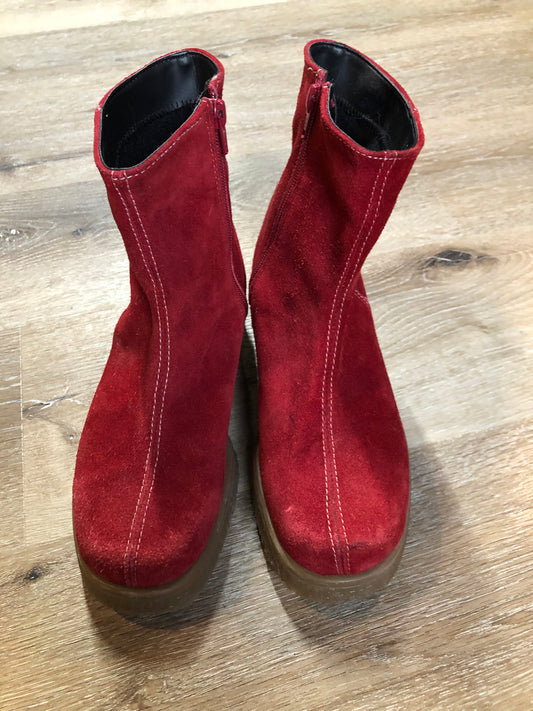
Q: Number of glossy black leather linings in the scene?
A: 2